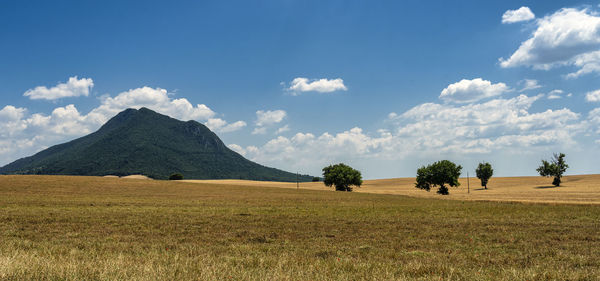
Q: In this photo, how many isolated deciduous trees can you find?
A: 4